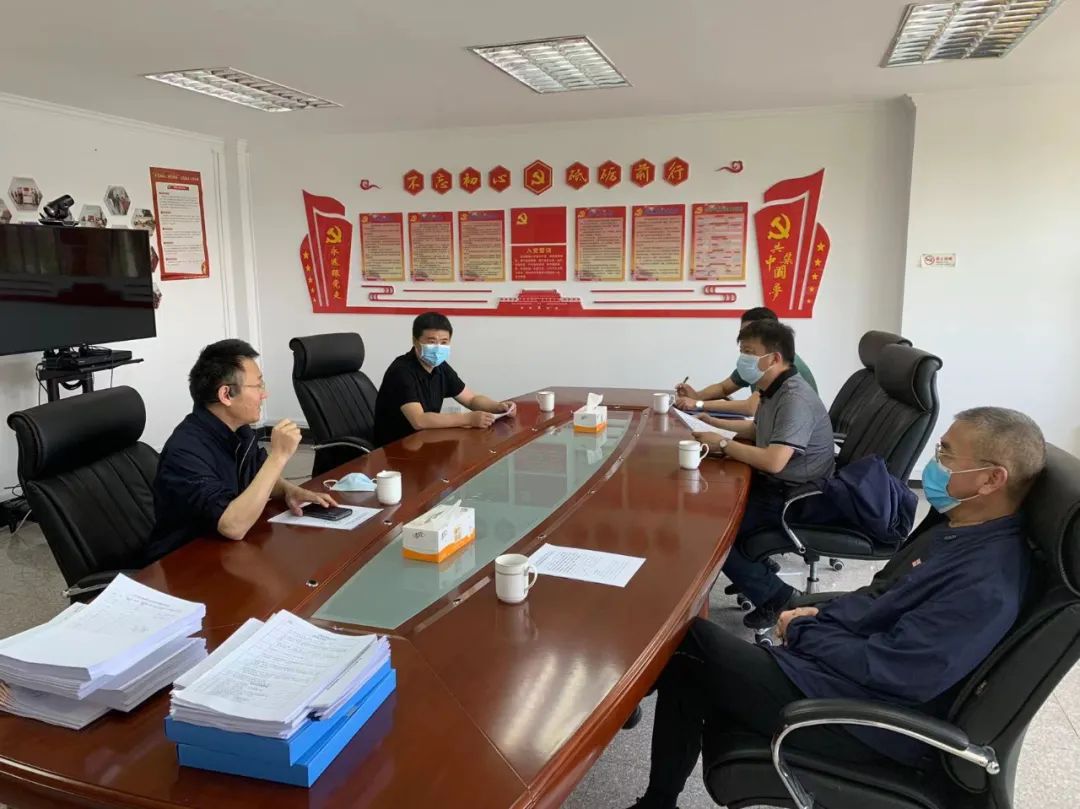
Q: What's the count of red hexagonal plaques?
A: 9